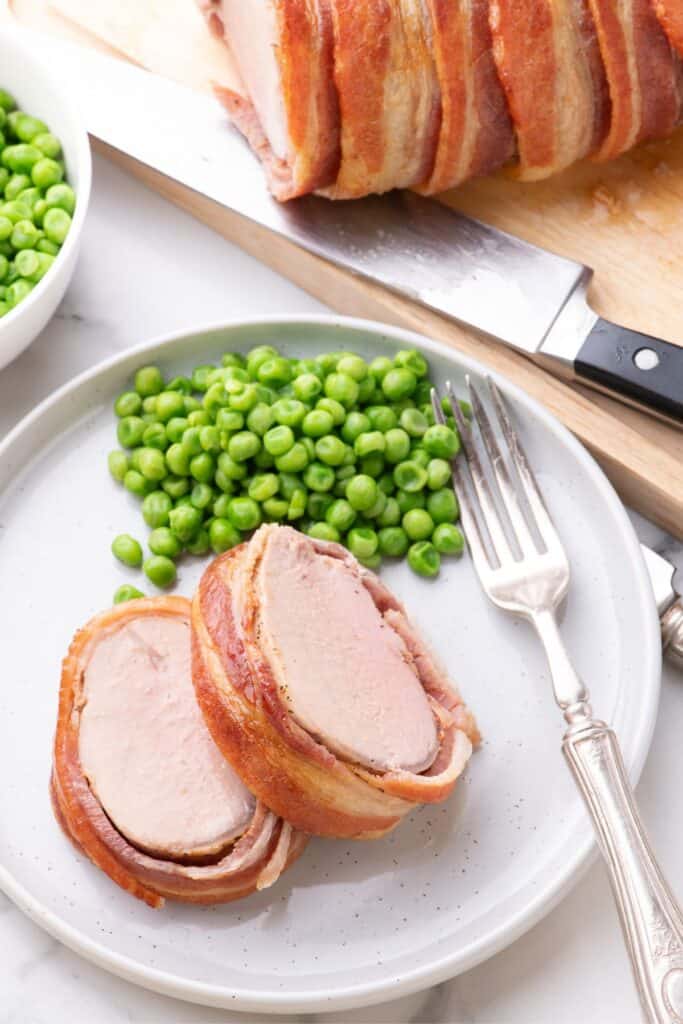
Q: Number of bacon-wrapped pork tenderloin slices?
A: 2